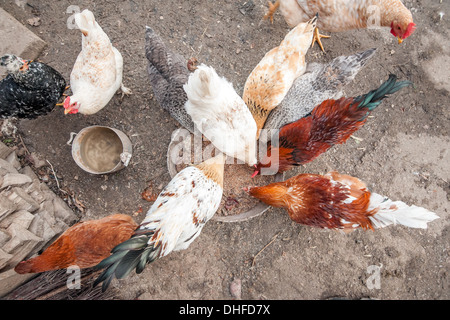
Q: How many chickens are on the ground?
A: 11